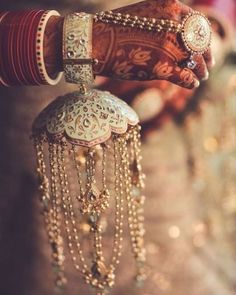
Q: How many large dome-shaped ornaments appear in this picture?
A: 1